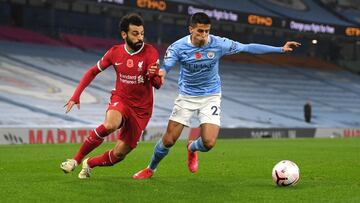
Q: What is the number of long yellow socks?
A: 0